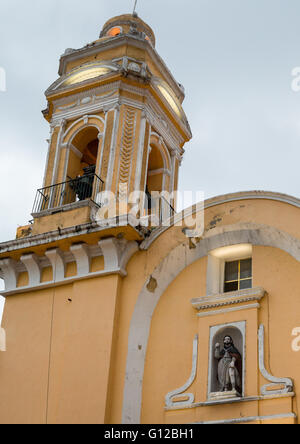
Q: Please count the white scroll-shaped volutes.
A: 2